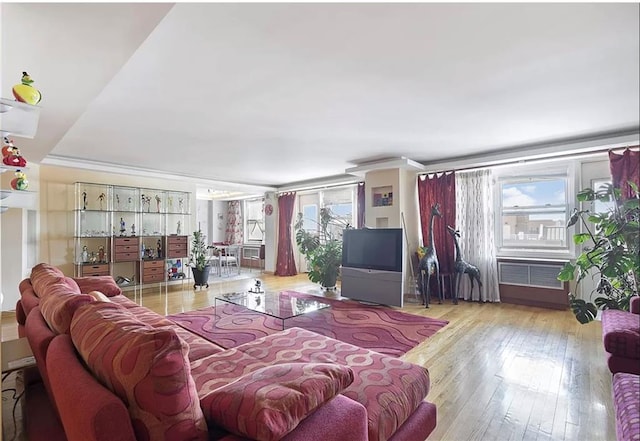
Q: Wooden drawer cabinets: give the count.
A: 4